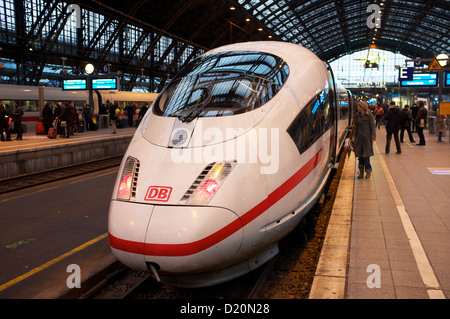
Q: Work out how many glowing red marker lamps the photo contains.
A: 2